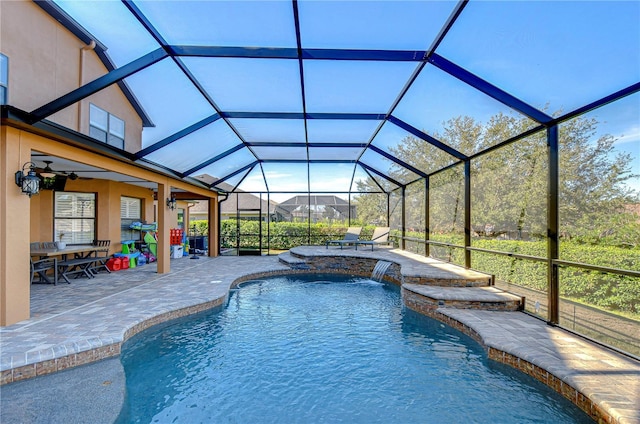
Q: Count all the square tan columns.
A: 3